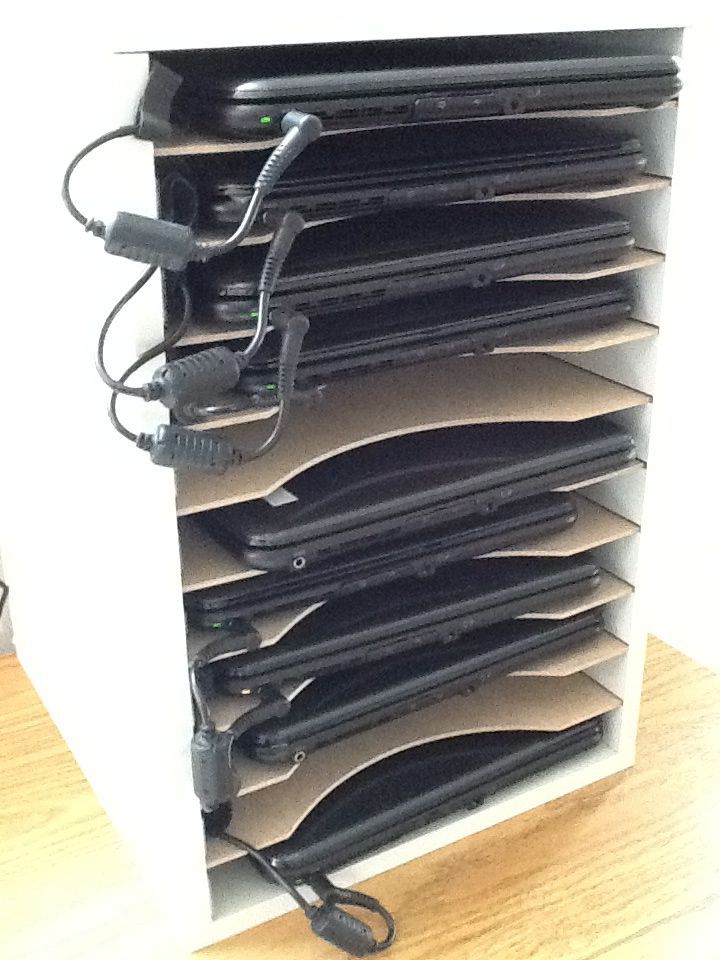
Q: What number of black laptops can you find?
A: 9